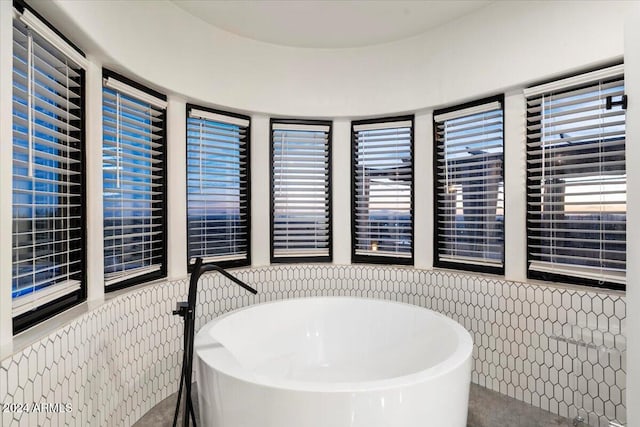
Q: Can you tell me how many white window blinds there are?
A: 7